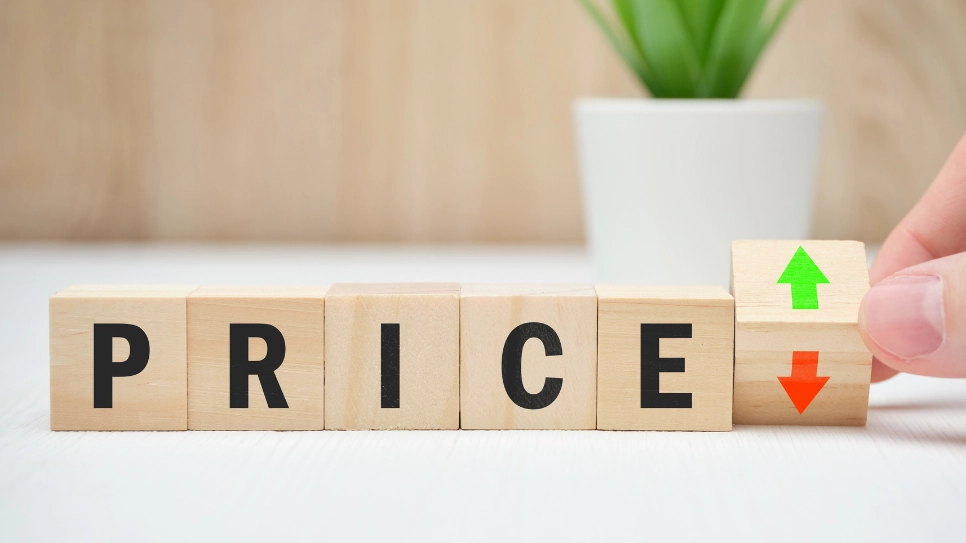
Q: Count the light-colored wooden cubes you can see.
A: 6